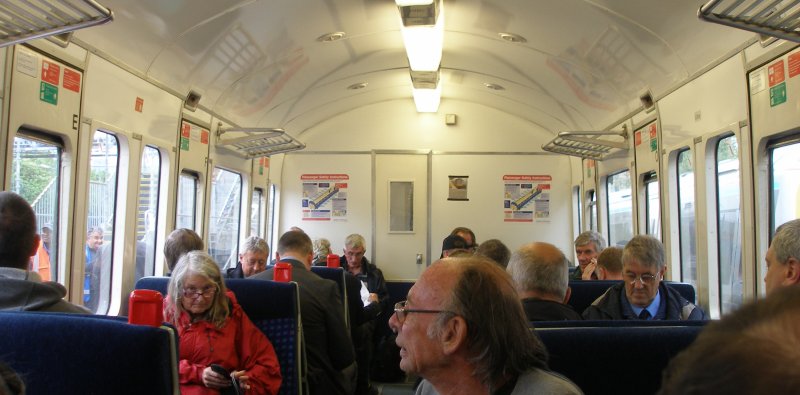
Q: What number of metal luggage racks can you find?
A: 4